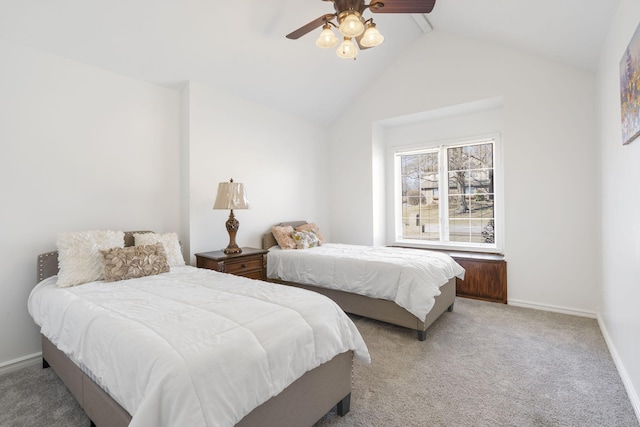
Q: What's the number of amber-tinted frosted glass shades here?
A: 4